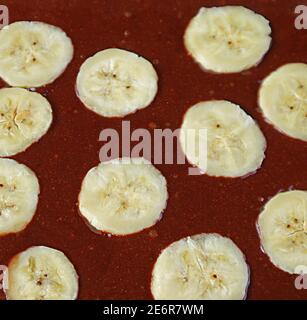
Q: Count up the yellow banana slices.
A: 11